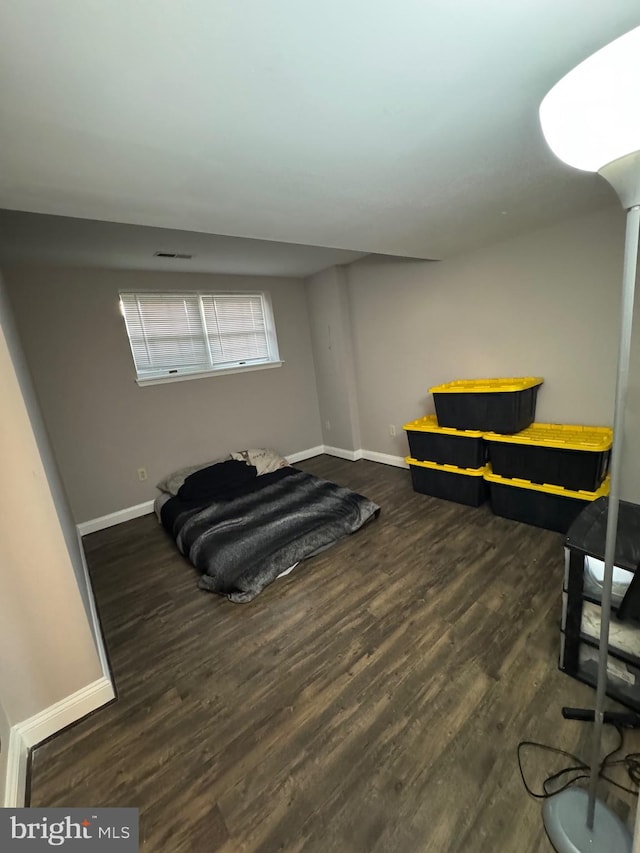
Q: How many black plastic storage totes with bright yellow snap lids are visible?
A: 5